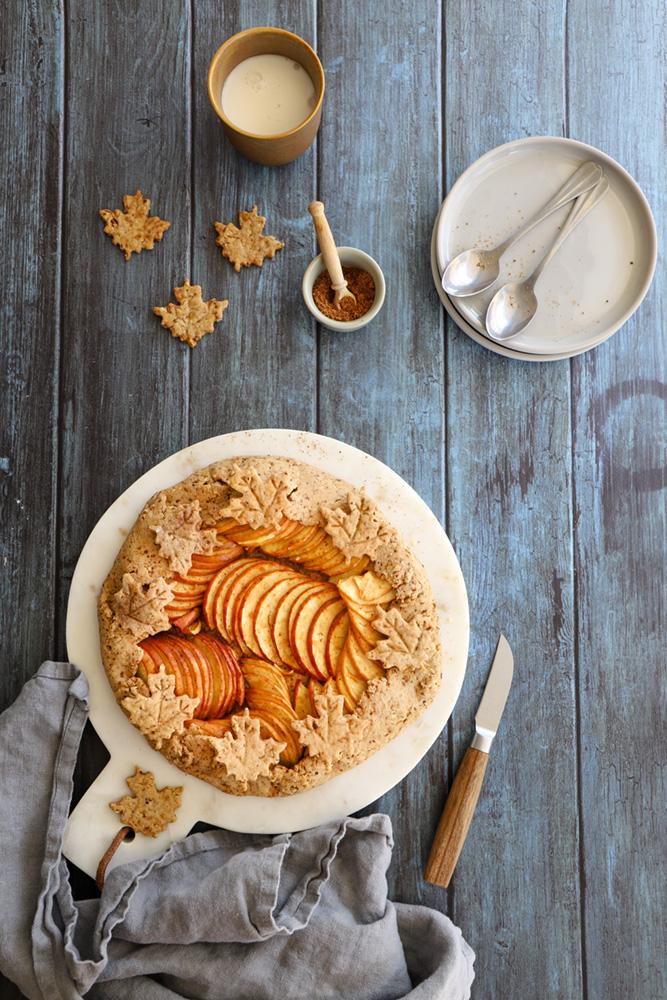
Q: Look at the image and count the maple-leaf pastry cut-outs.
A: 12